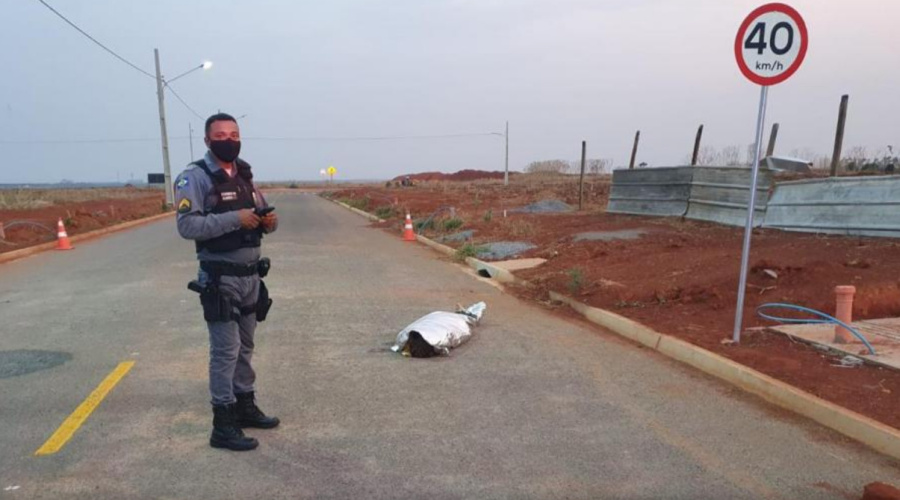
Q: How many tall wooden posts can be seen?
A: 5